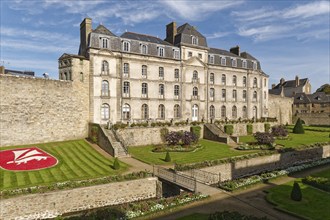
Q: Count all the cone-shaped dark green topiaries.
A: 4